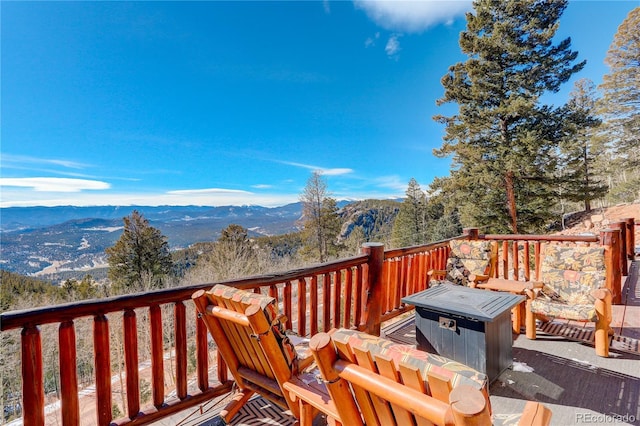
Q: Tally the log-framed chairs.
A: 4